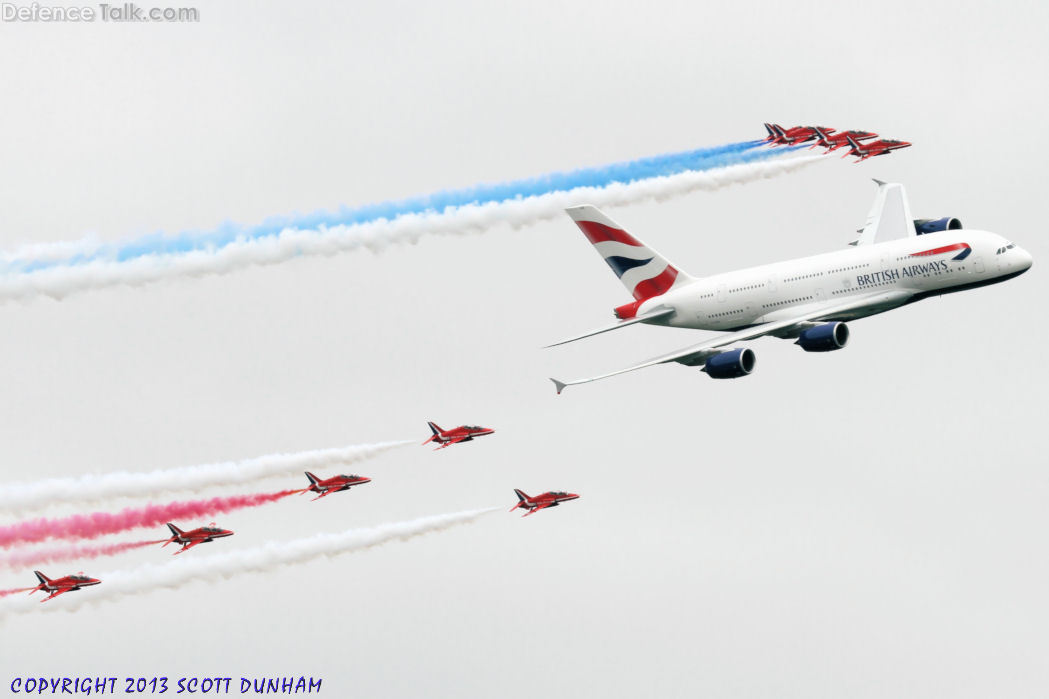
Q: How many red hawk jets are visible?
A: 9